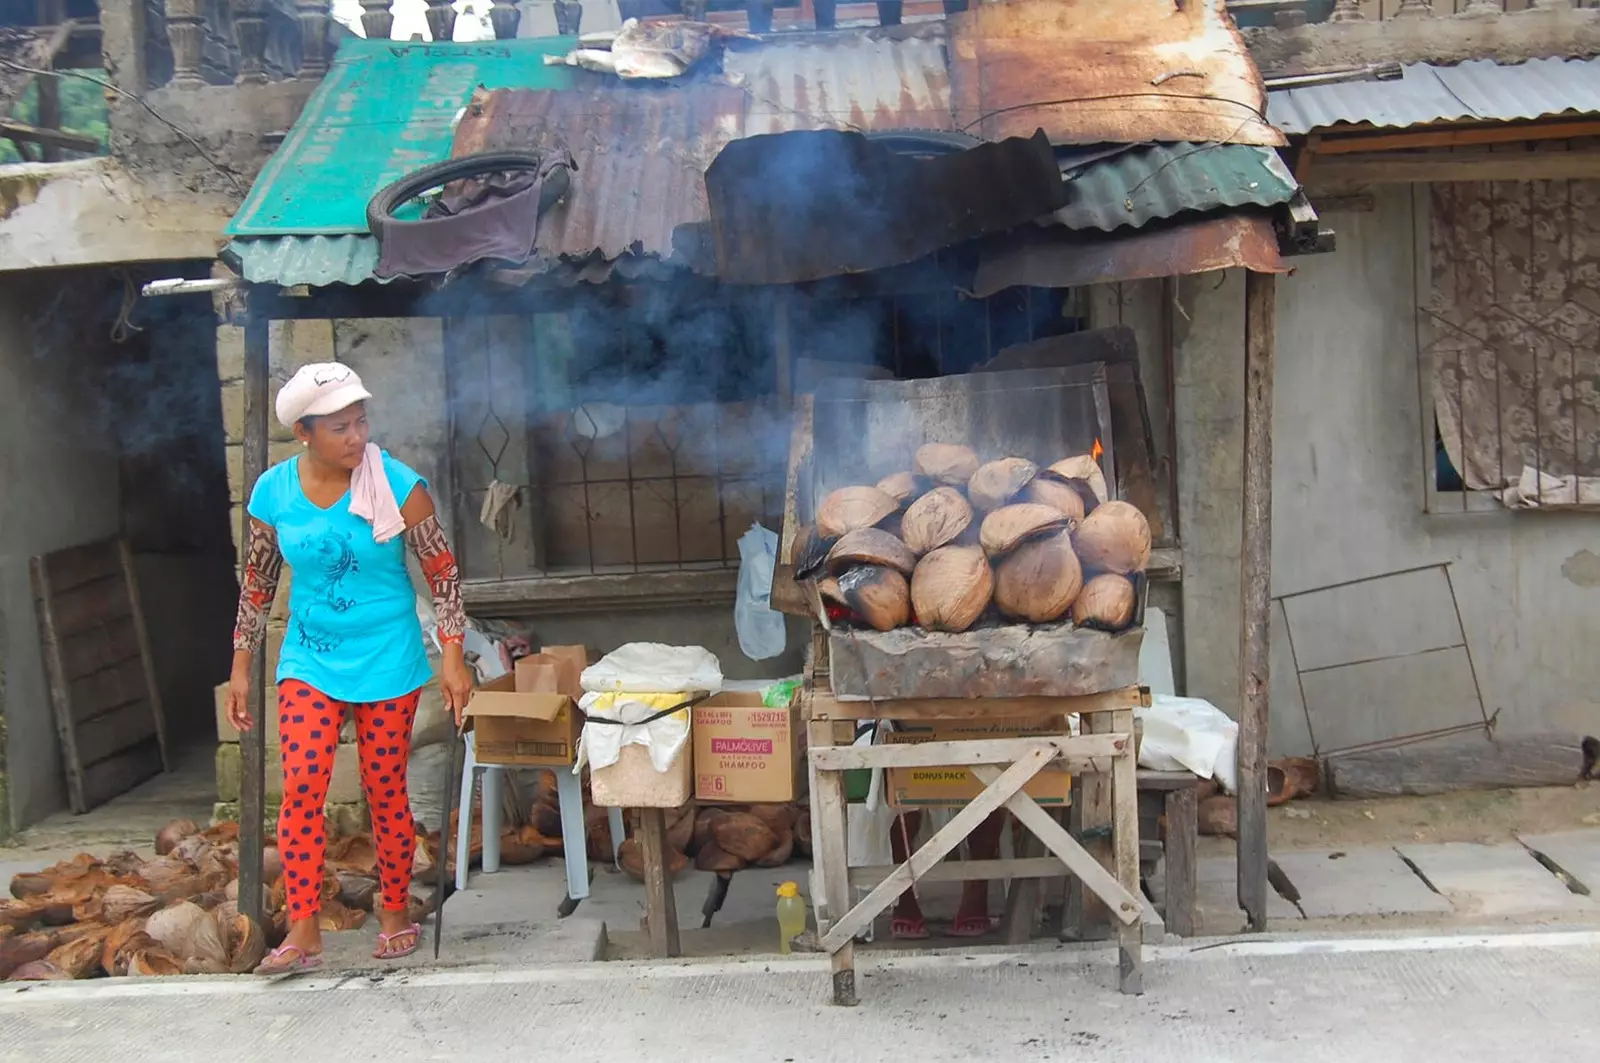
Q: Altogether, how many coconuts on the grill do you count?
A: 15